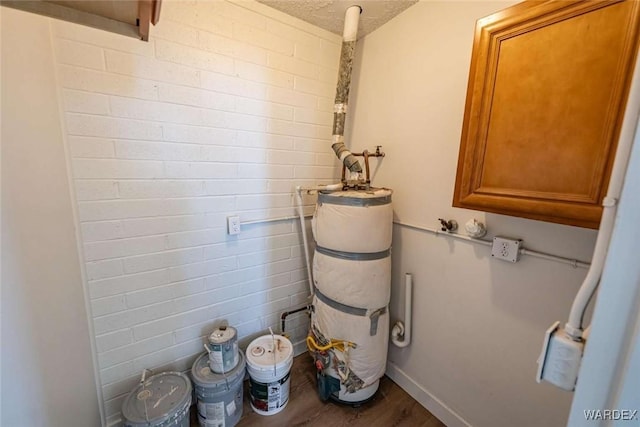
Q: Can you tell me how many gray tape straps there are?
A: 3